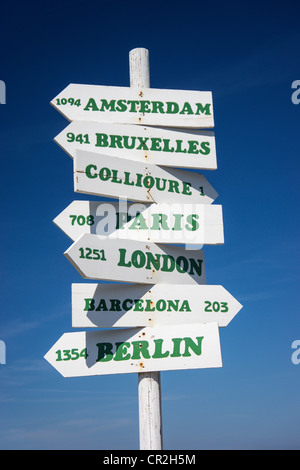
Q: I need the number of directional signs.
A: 7